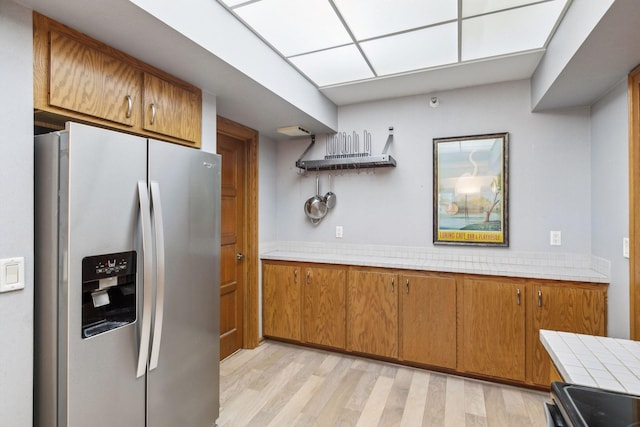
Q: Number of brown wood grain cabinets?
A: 8